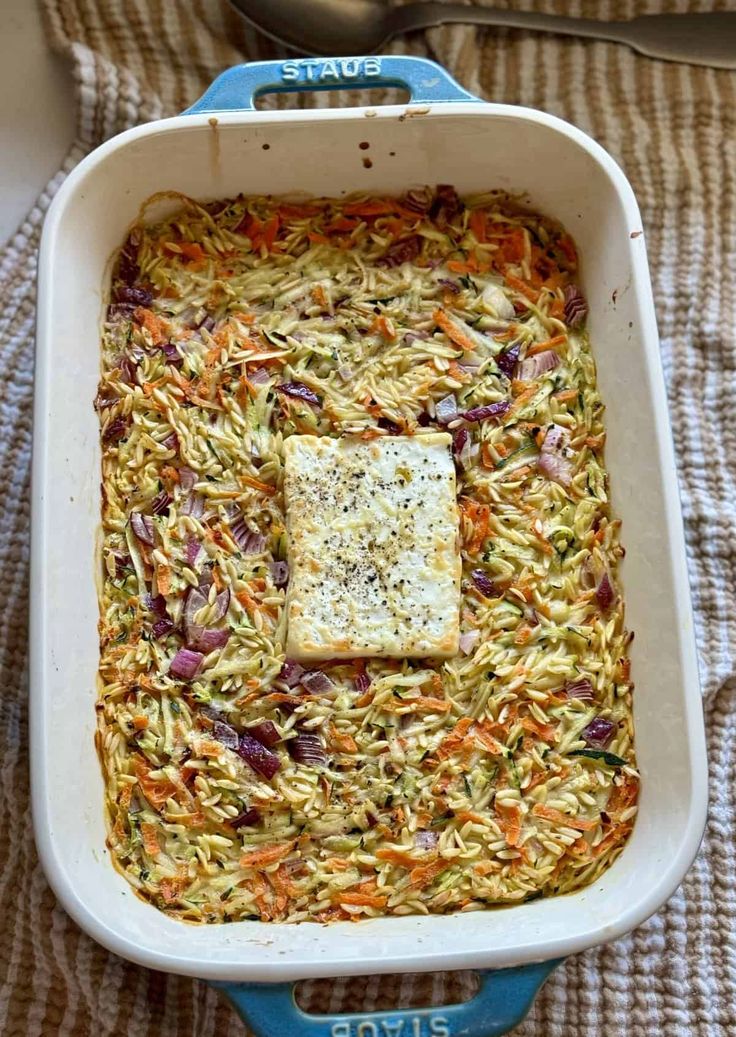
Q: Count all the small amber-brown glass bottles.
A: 0